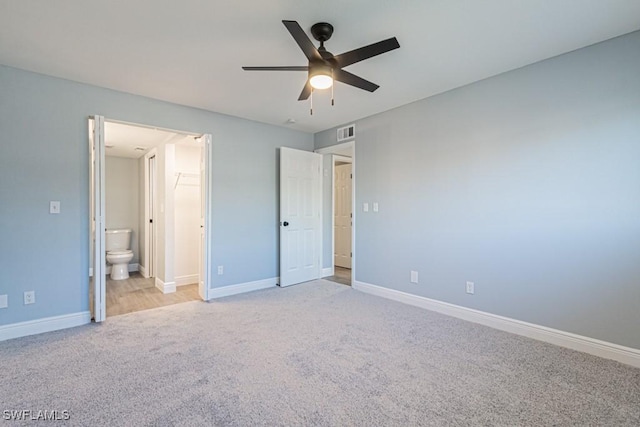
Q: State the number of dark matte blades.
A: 5